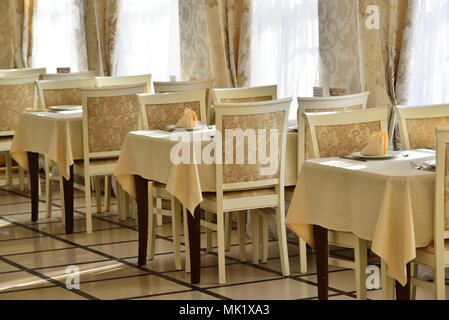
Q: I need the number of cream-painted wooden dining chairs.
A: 14